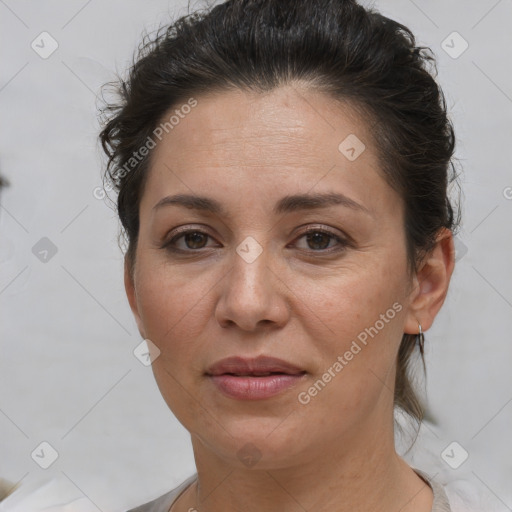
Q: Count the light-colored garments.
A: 1